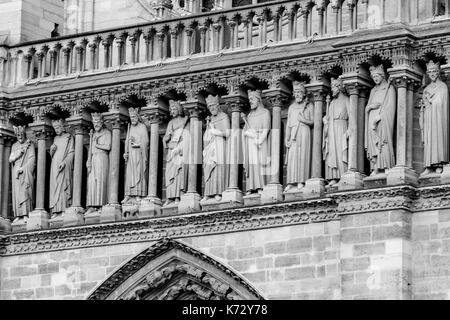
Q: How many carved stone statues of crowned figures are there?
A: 11